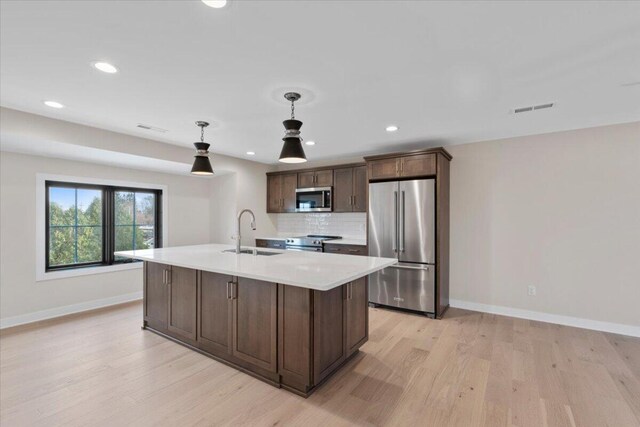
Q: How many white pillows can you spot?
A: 0